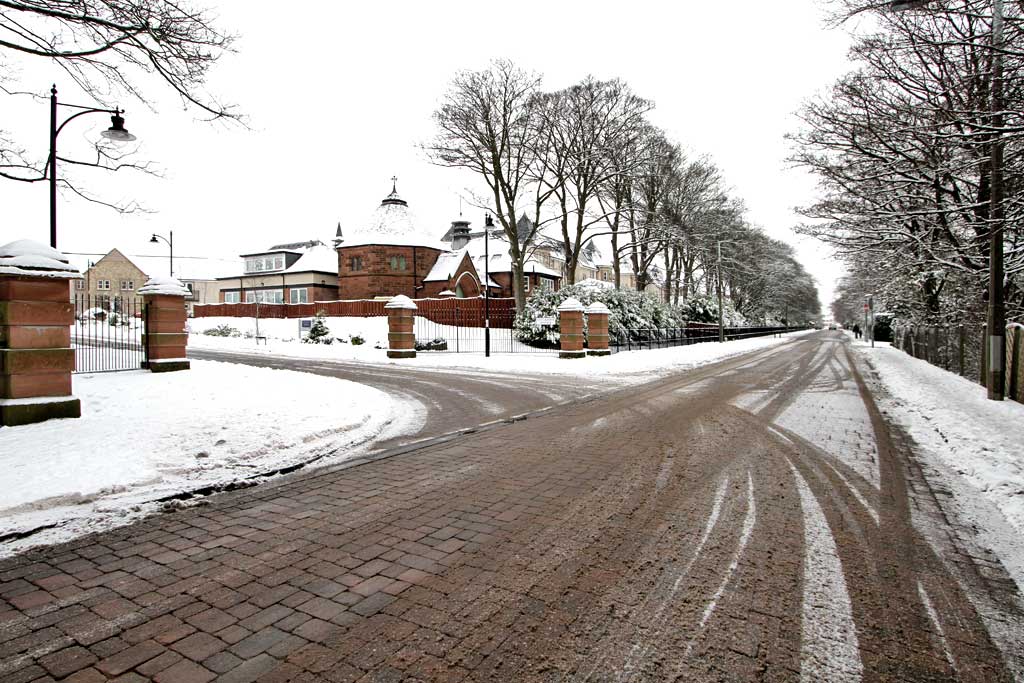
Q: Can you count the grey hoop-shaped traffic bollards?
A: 0